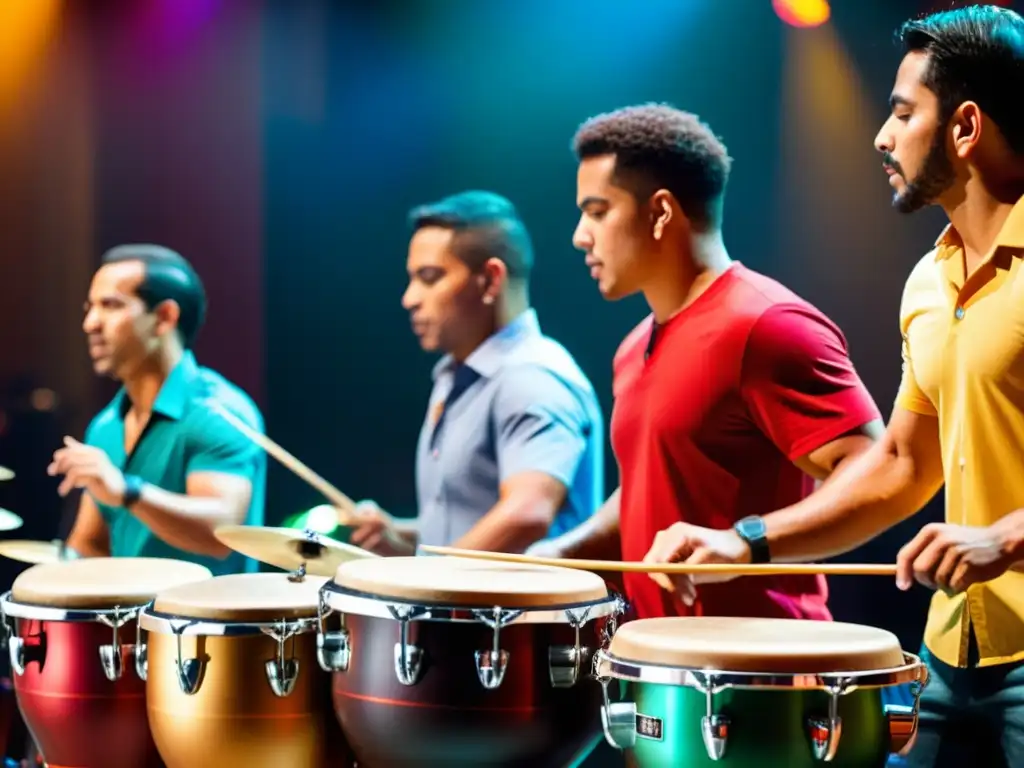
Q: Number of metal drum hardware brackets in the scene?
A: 13